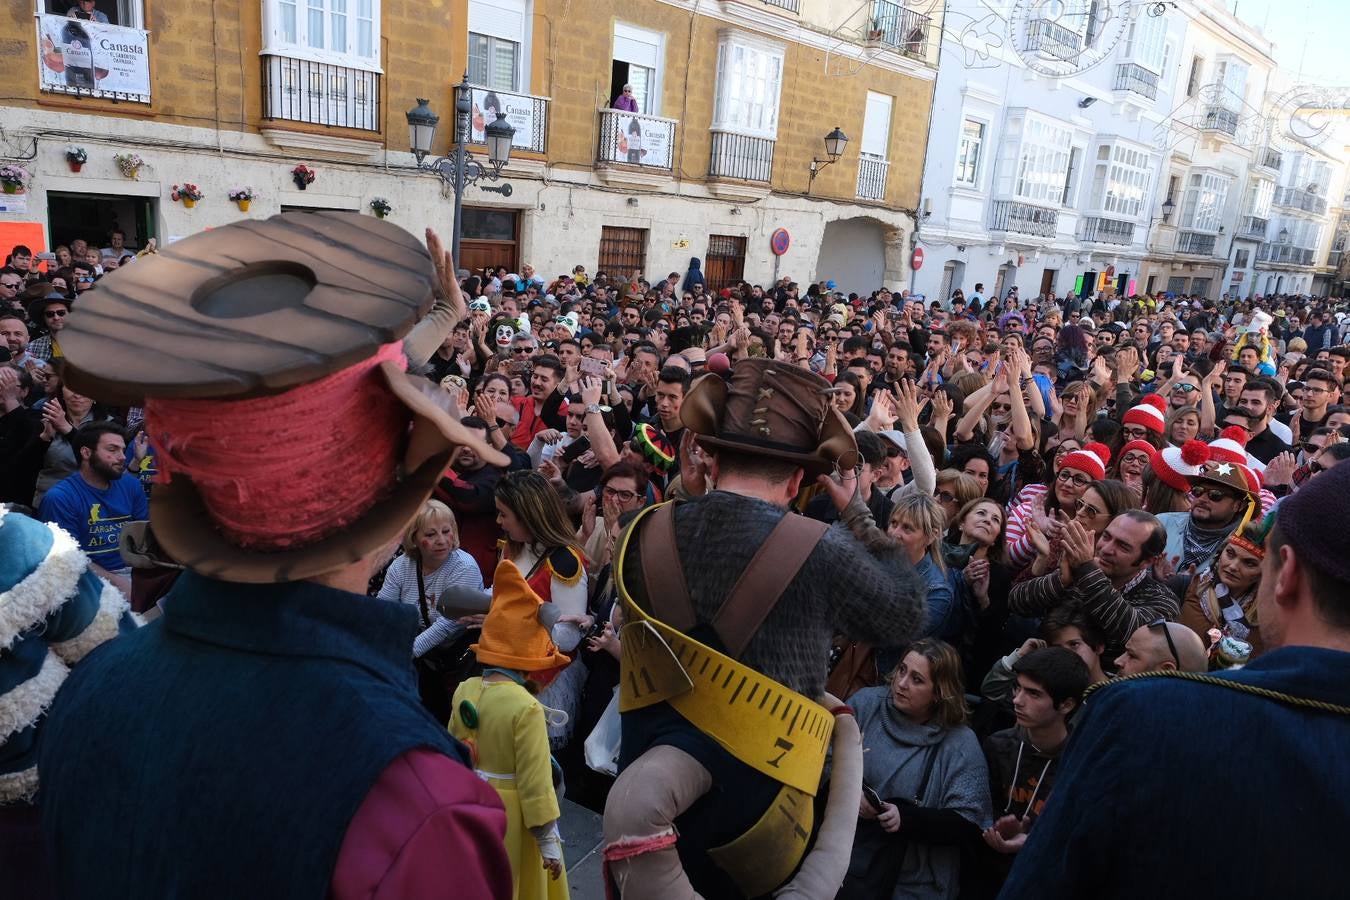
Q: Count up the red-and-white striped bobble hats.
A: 6